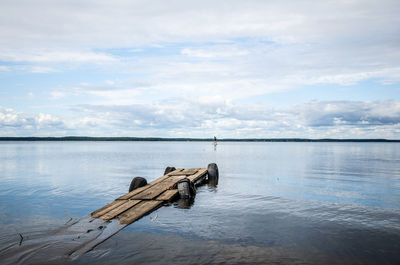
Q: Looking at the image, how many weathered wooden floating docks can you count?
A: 1